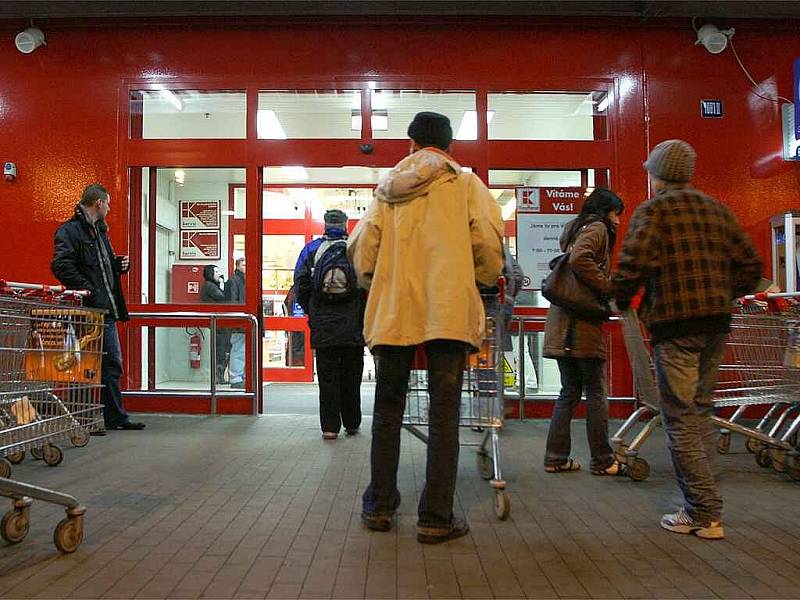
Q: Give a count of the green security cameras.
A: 0